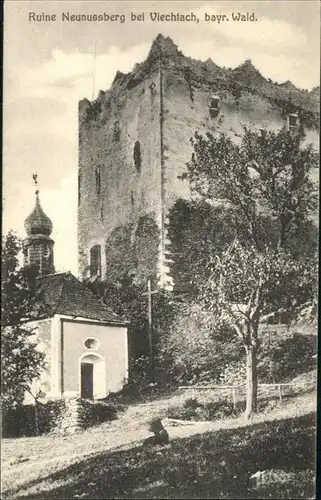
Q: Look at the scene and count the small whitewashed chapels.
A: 1